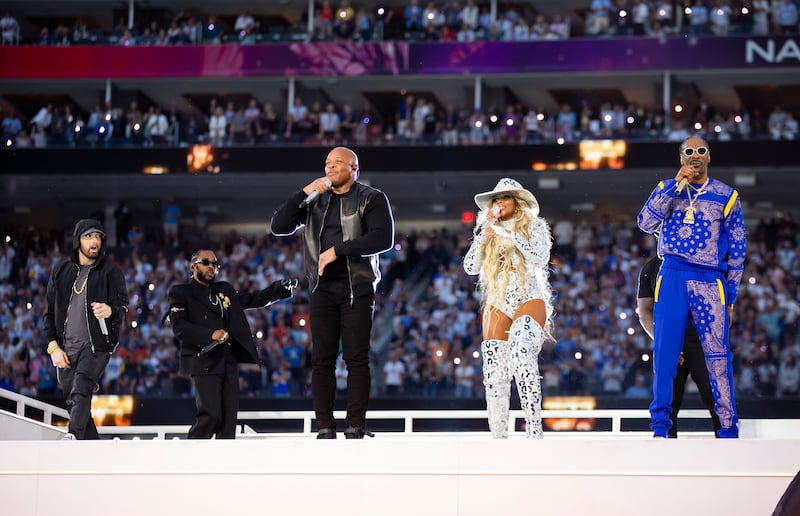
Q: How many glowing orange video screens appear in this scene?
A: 4